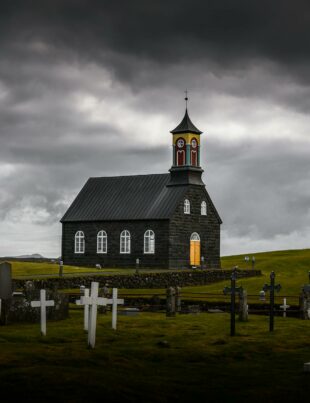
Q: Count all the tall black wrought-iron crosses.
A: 2